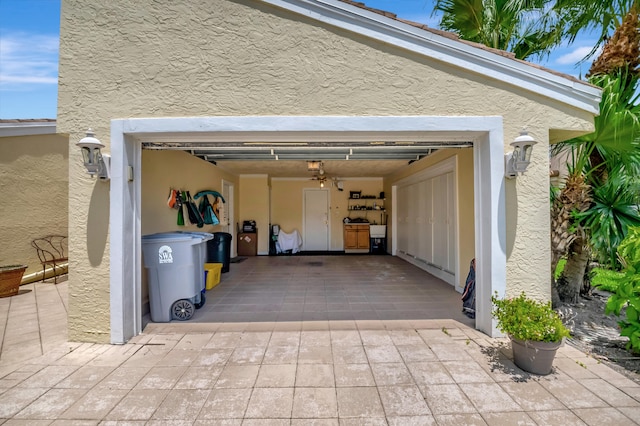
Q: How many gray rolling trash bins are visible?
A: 1